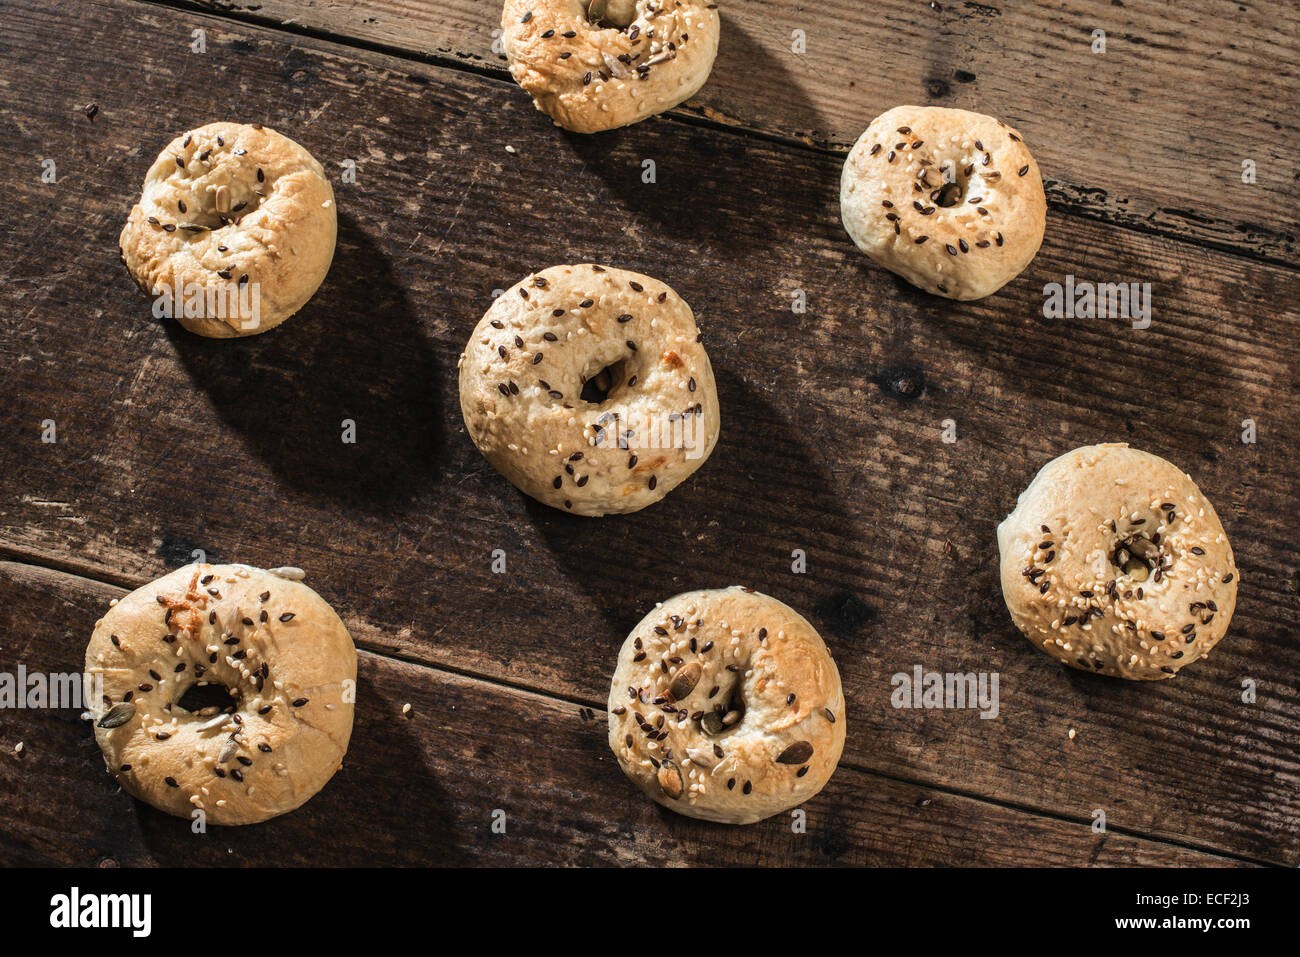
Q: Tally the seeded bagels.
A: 7